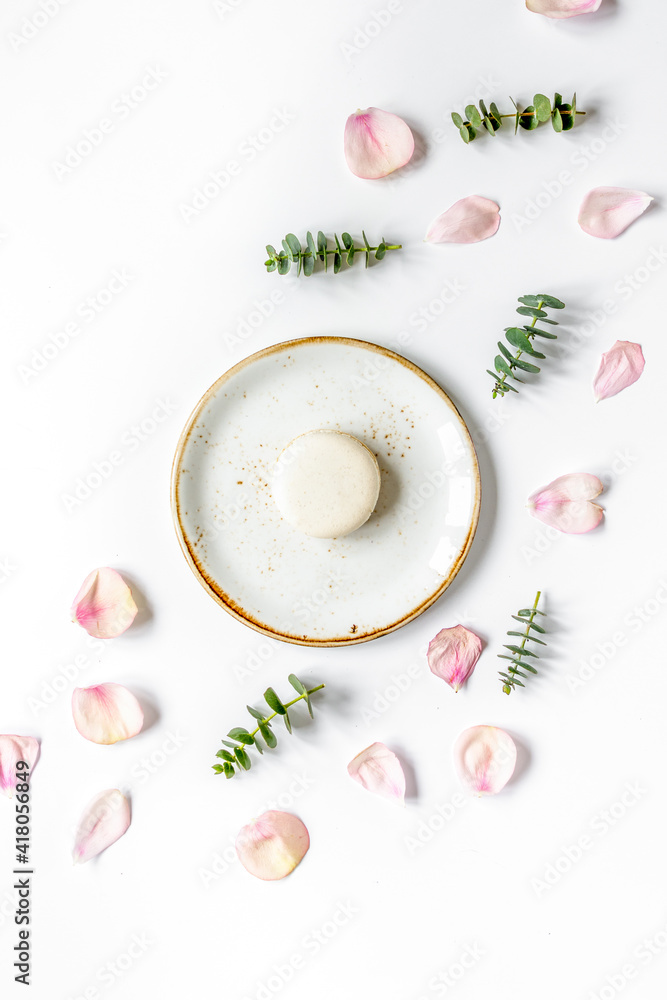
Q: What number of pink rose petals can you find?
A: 14